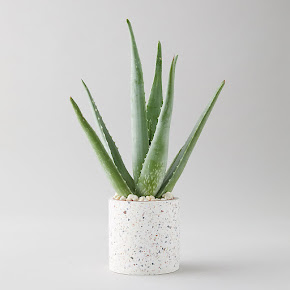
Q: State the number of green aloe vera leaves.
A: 6